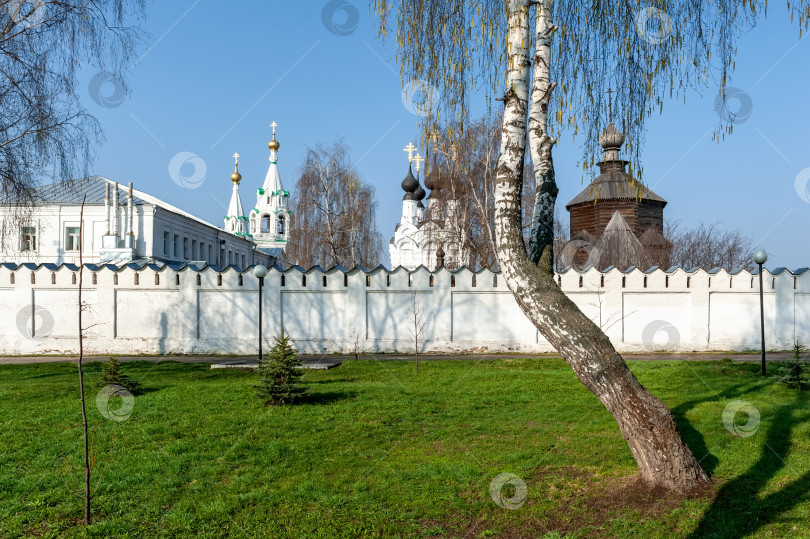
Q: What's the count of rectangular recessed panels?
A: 11